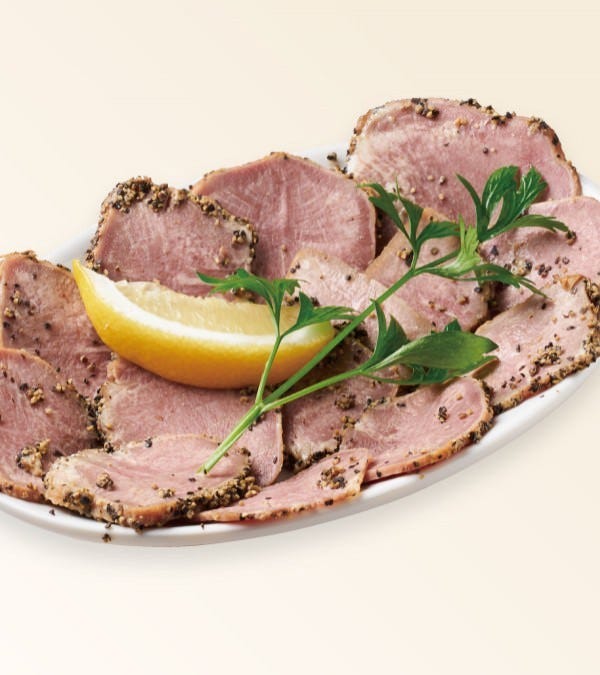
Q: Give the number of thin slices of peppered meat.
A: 14